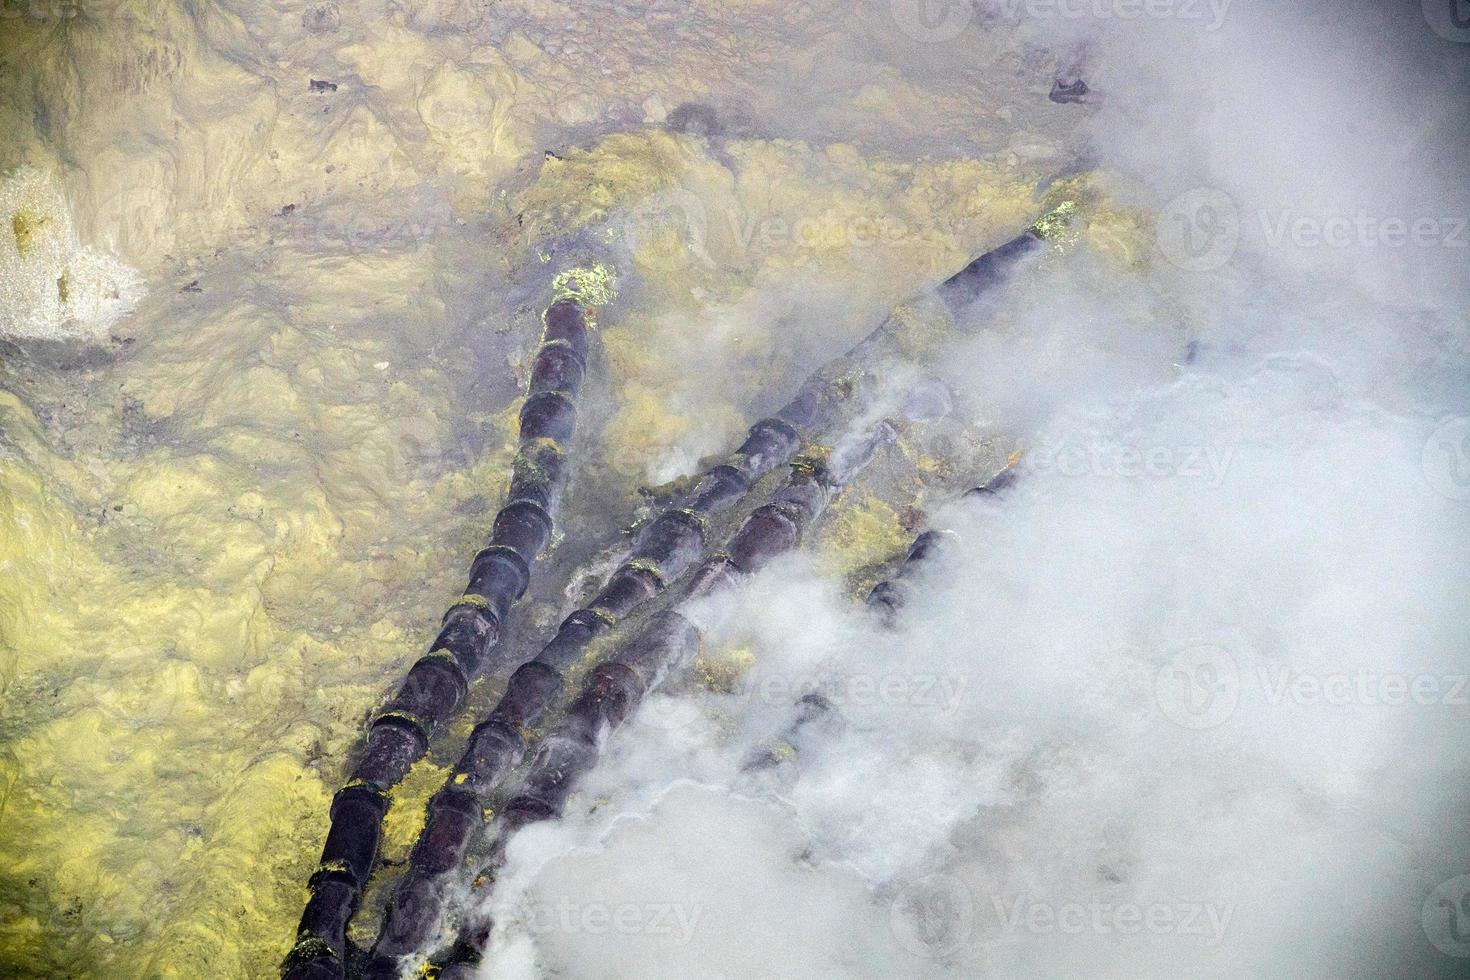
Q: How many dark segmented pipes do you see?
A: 4